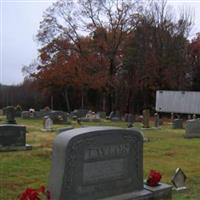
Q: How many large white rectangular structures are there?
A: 1